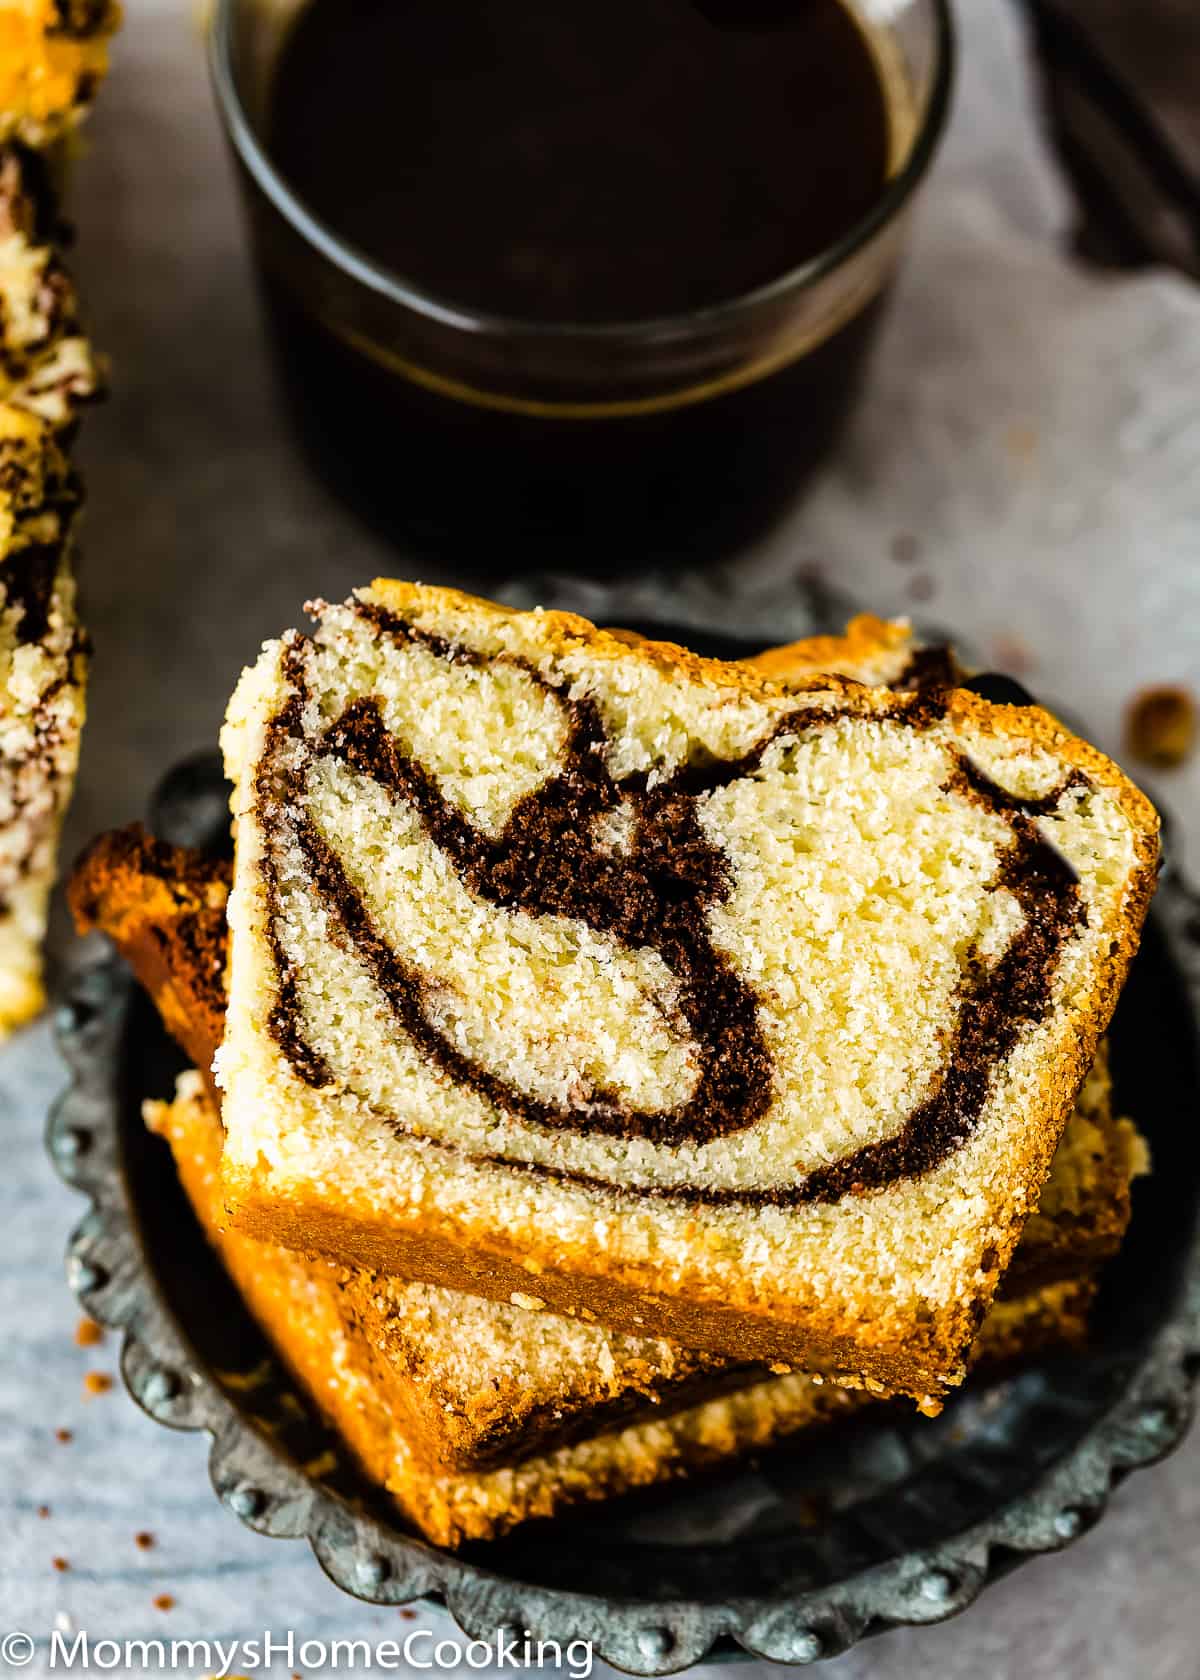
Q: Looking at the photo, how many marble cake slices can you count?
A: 3